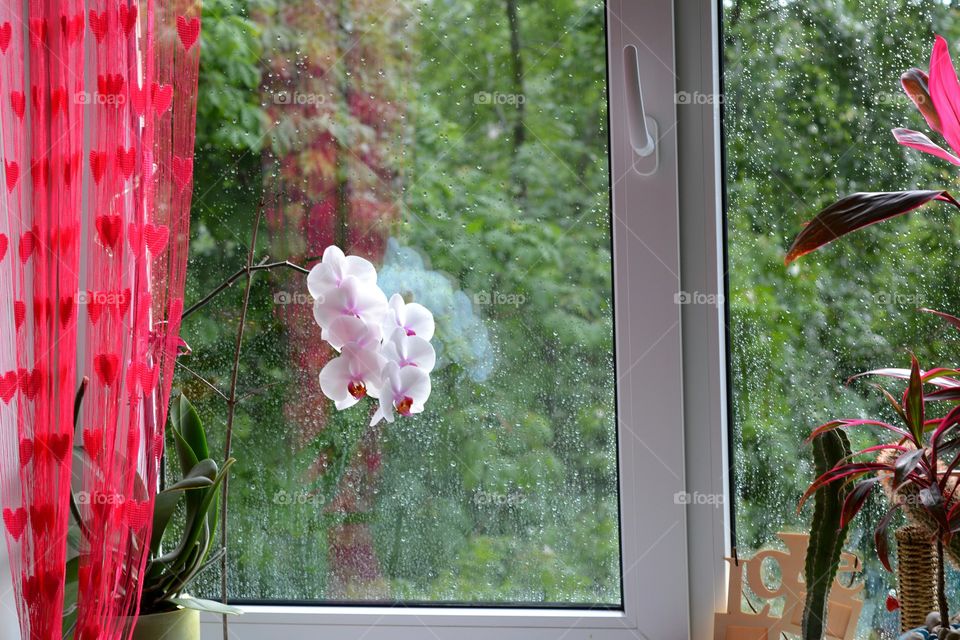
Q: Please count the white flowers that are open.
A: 7